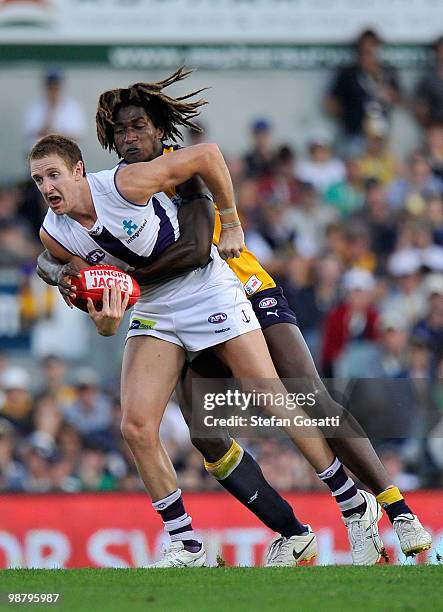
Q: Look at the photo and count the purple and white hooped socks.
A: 2